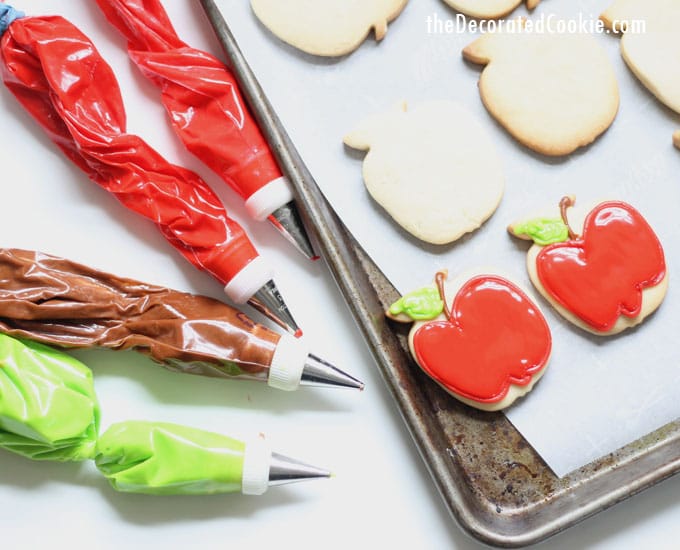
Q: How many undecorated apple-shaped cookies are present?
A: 5